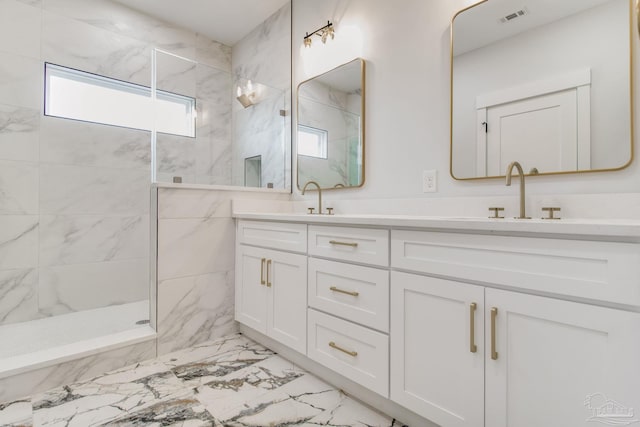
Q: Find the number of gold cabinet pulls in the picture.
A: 7